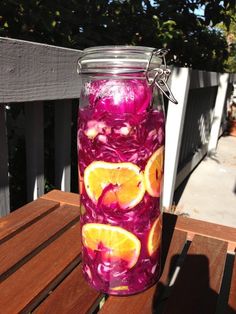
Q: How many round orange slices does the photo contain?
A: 4